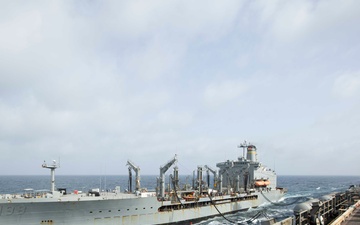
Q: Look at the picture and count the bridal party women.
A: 0